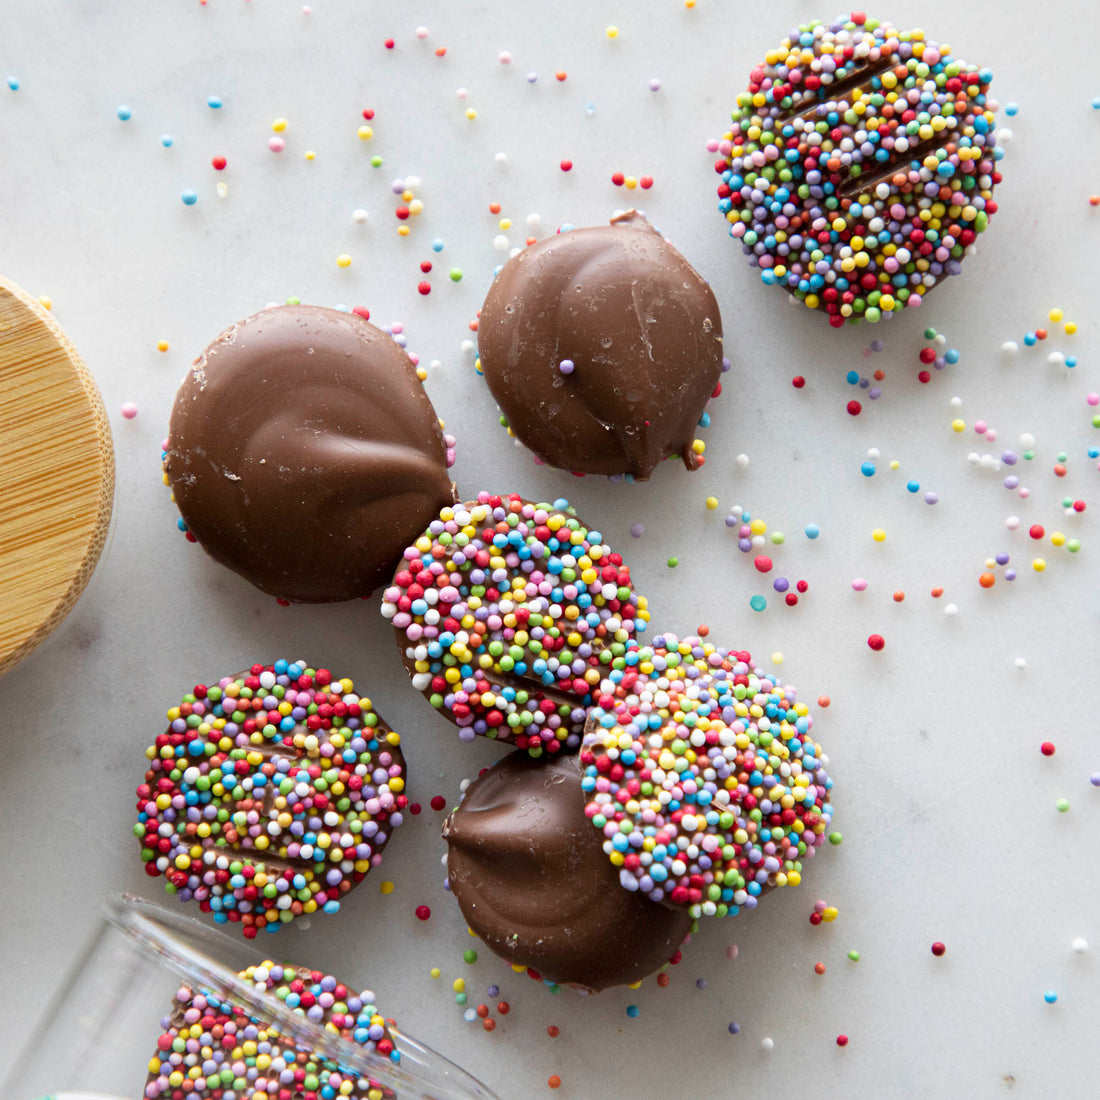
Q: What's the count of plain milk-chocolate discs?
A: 3